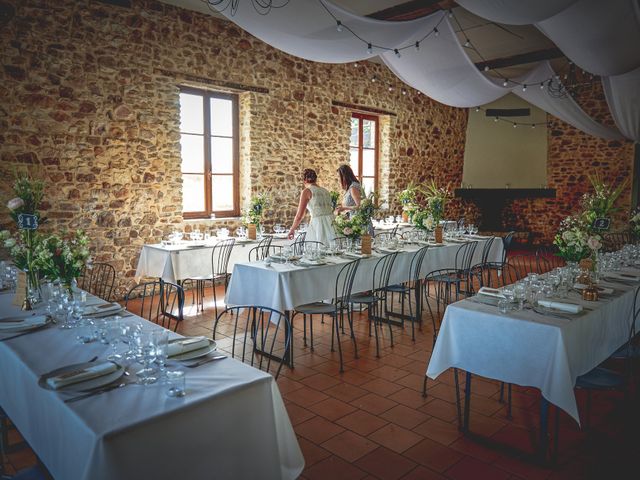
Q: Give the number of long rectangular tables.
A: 4